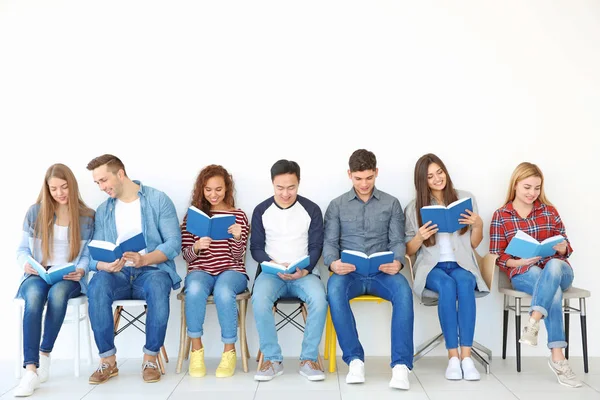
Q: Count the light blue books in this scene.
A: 3